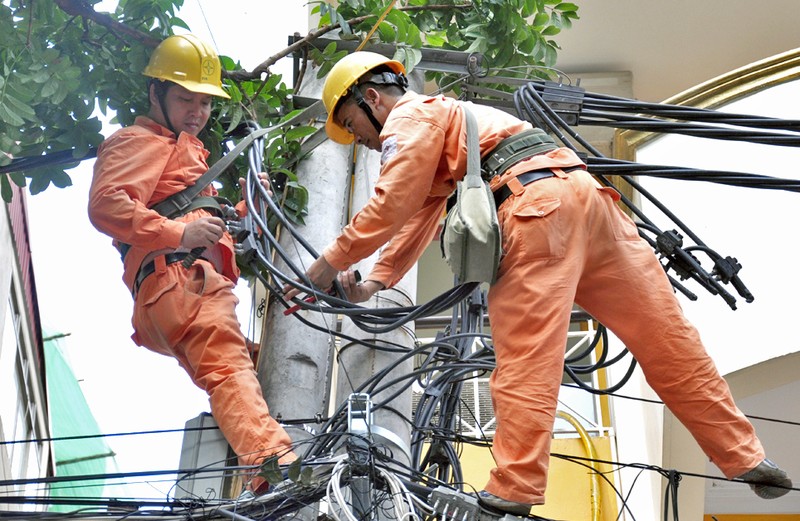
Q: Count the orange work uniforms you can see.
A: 2